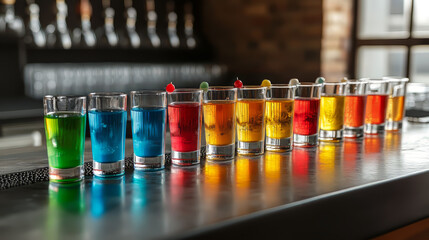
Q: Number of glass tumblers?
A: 12